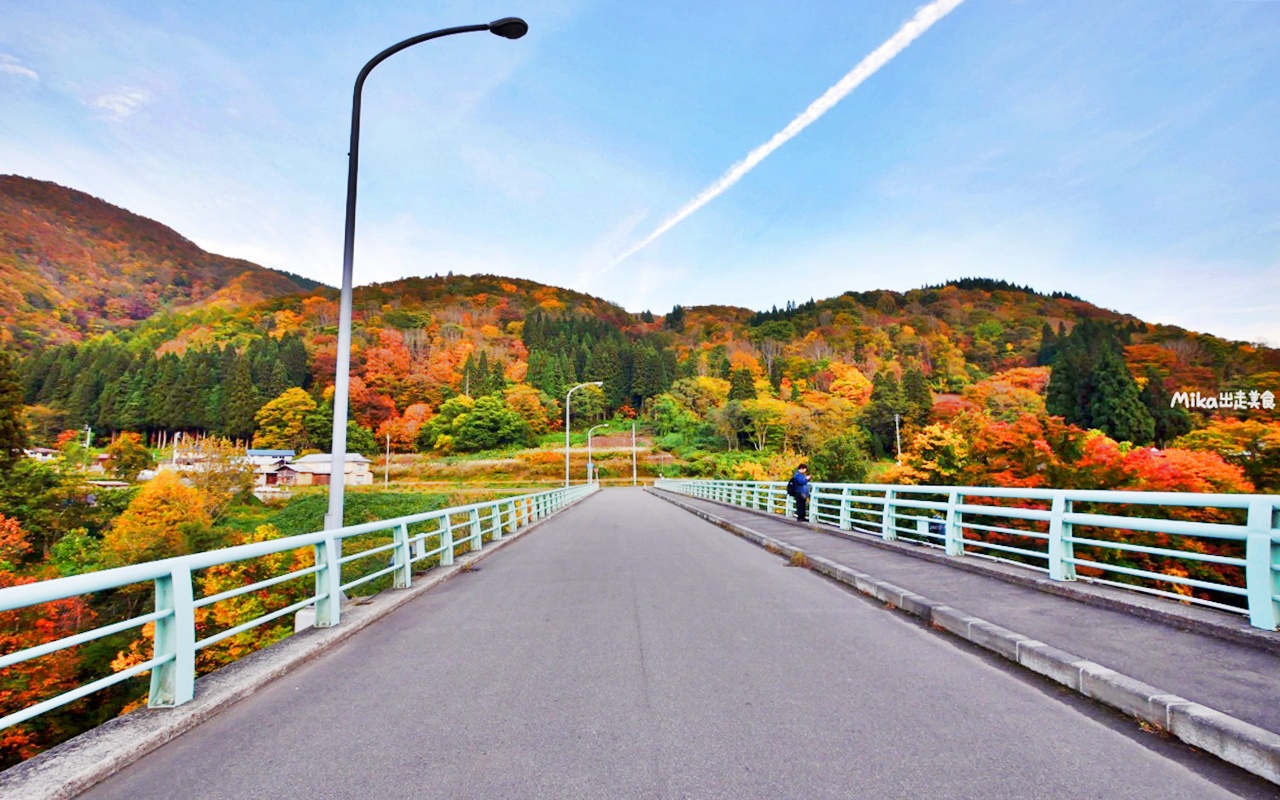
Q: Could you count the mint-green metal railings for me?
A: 2